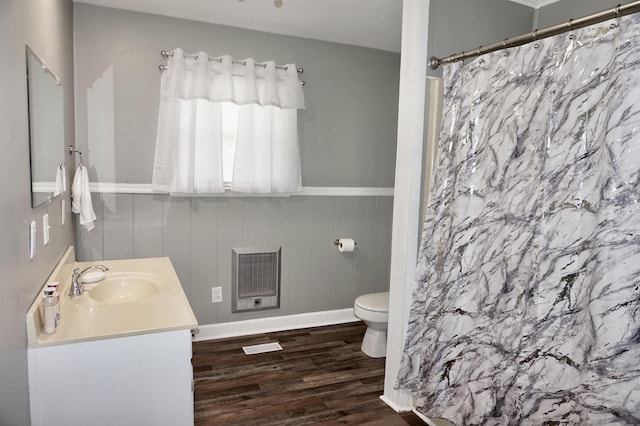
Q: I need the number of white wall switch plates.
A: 3